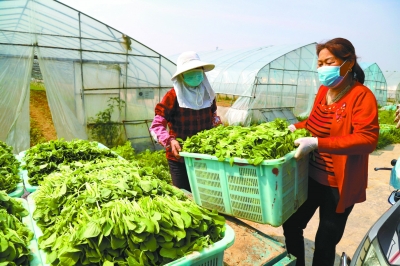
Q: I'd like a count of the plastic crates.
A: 5